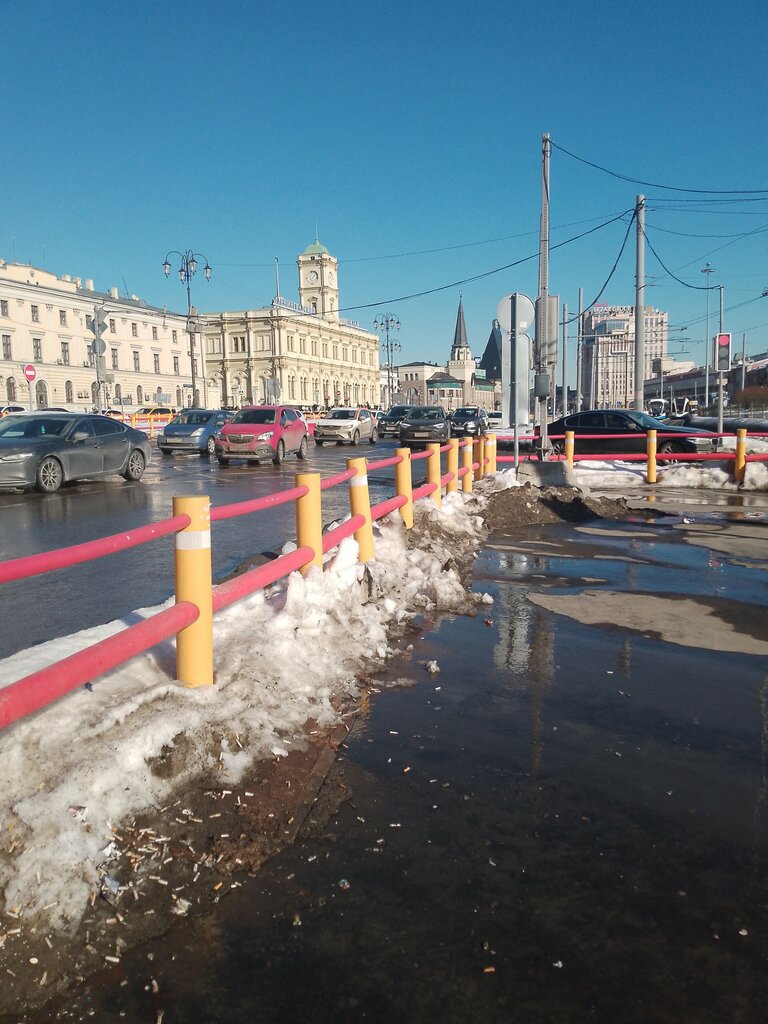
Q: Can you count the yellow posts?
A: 12